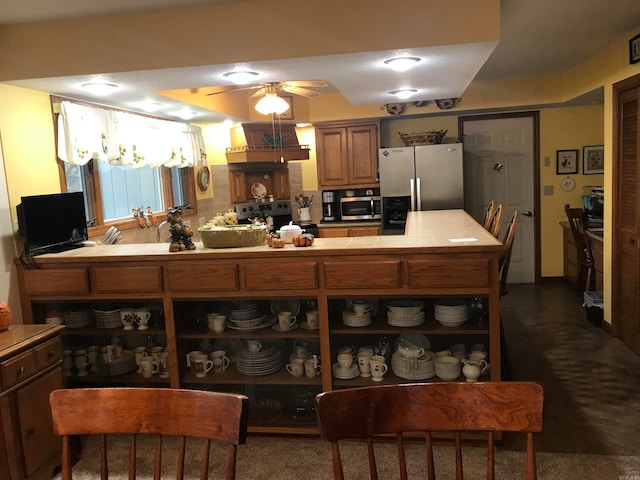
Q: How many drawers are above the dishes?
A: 6